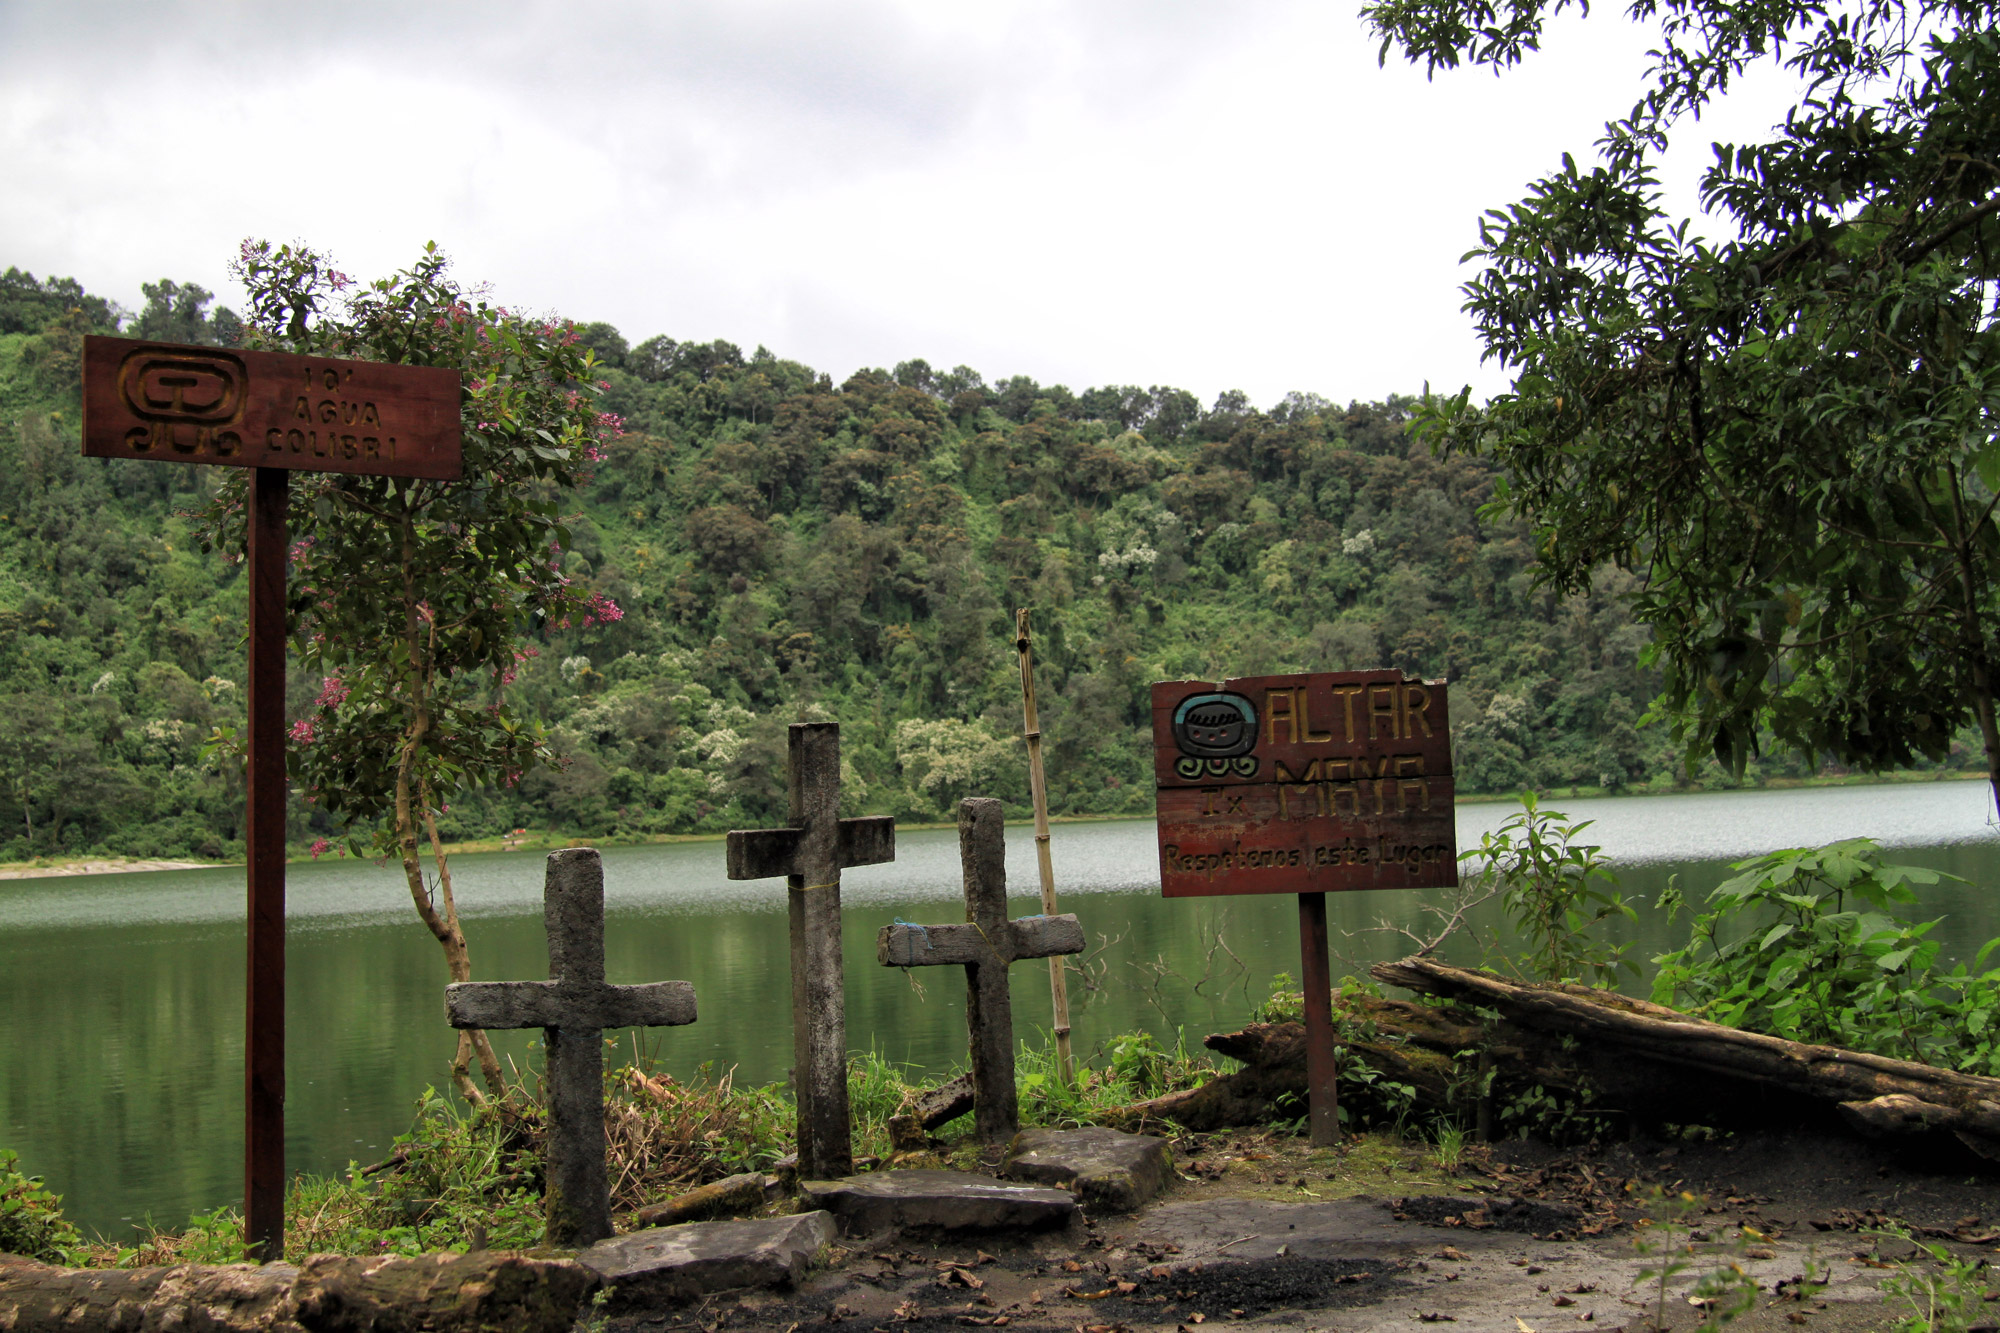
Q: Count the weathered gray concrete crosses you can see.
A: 3